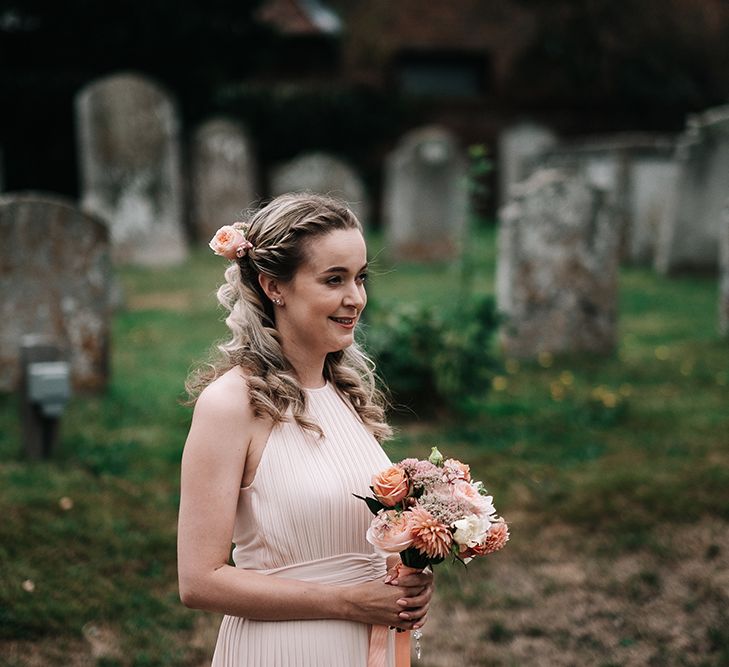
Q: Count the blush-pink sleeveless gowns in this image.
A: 1